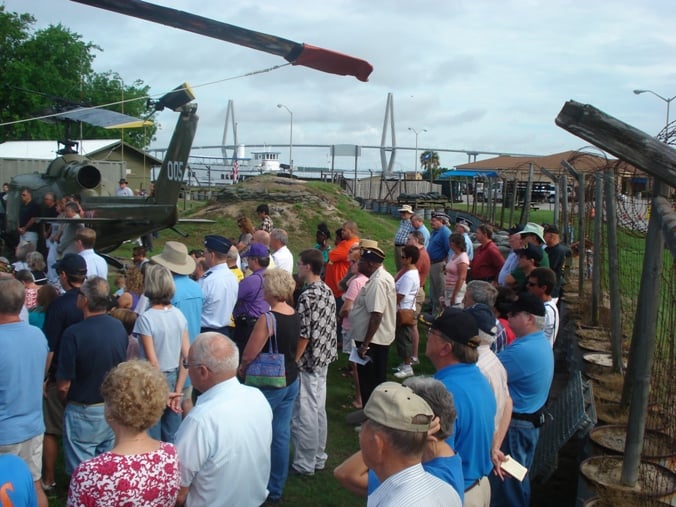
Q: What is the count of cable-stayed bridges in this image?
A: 1